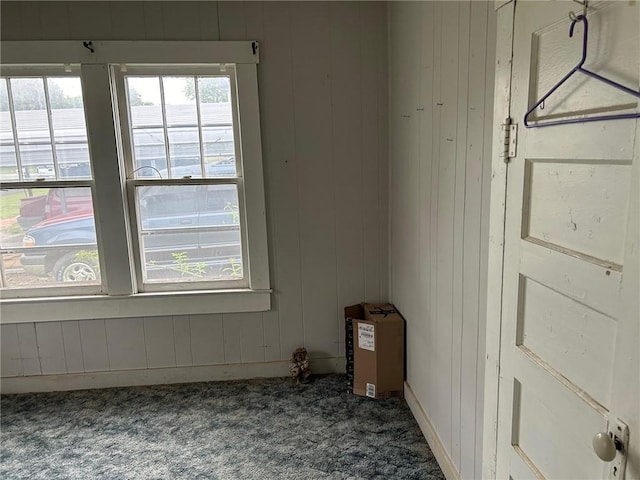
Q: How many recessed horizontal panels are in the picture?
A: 4